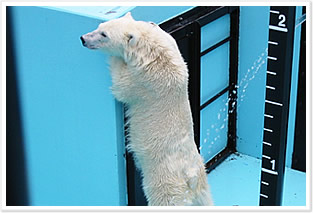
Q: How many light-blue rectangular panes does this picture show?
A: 3